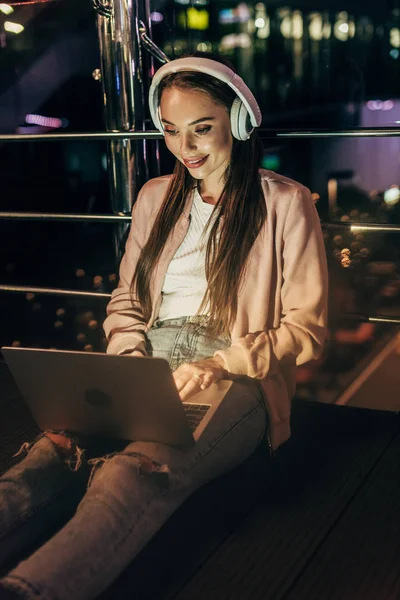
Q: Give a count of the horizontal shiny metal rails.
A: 3